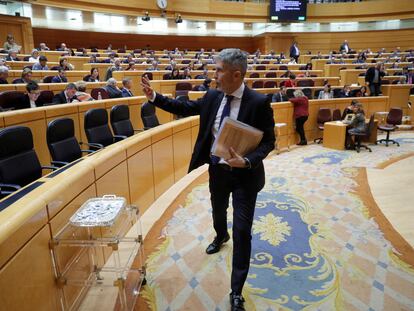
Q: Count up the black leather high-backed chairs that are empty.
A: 5